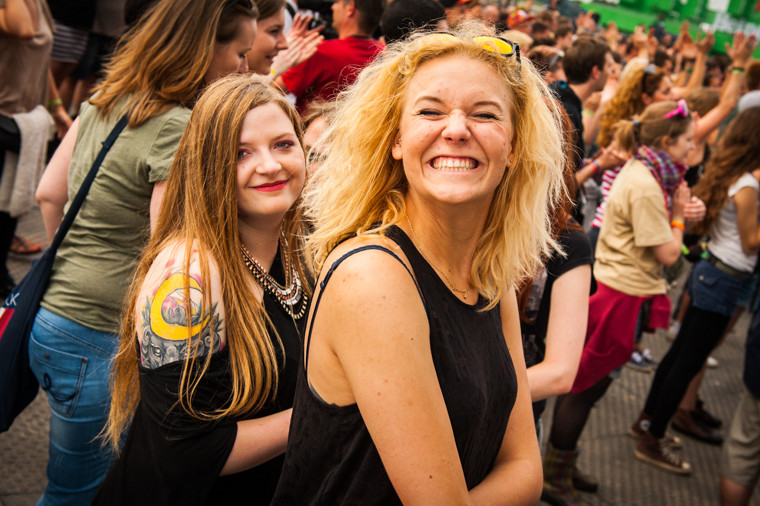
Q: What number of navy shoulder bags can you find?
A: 1